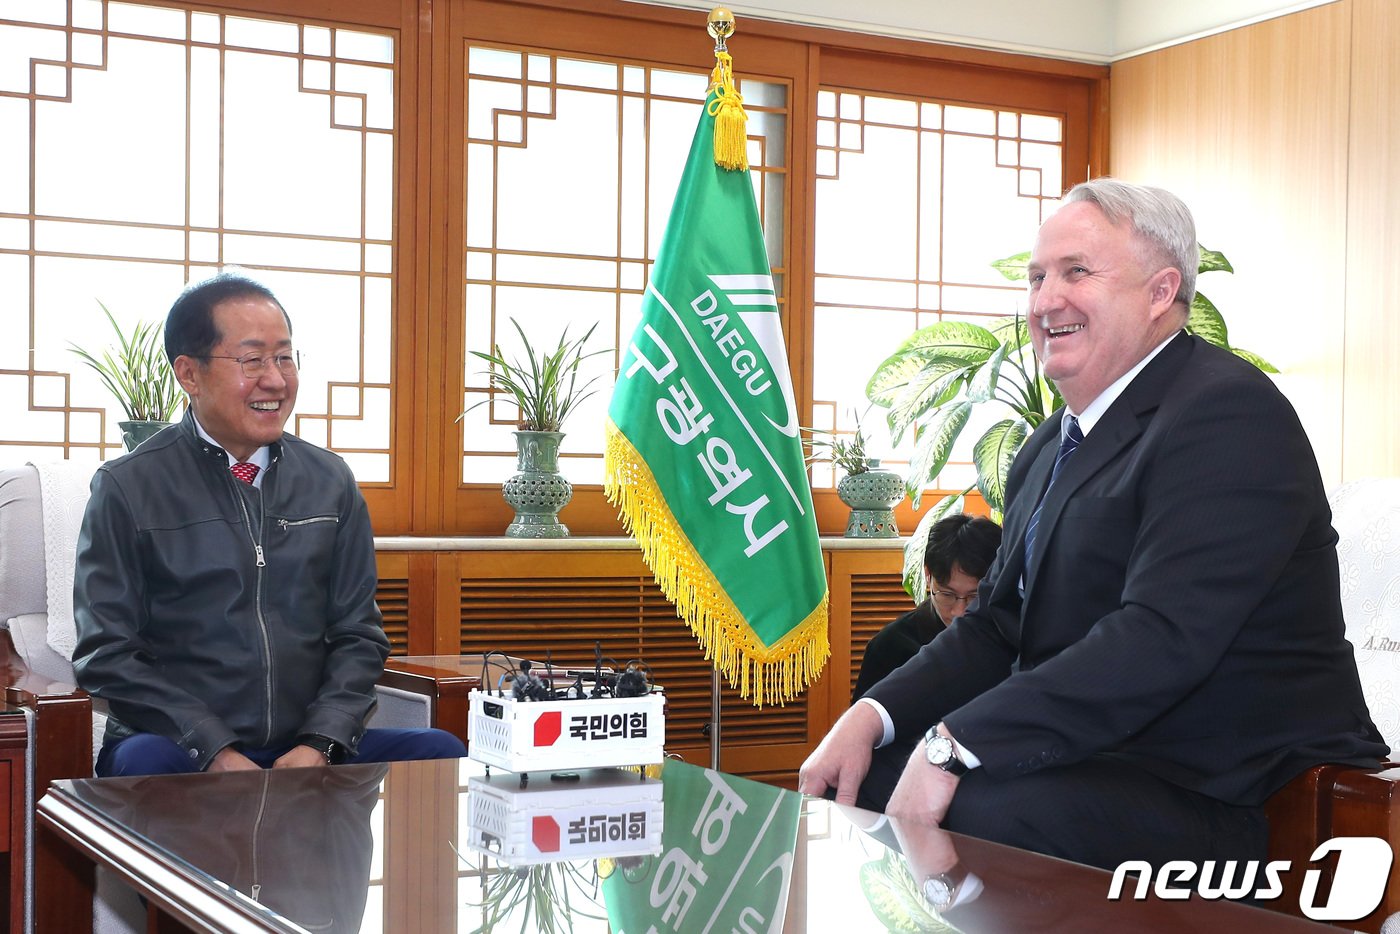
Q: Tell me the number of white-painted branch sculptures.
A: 0